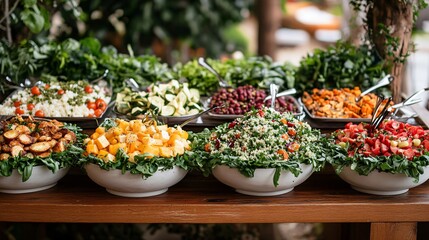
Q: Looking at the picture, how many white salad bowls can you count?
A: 4